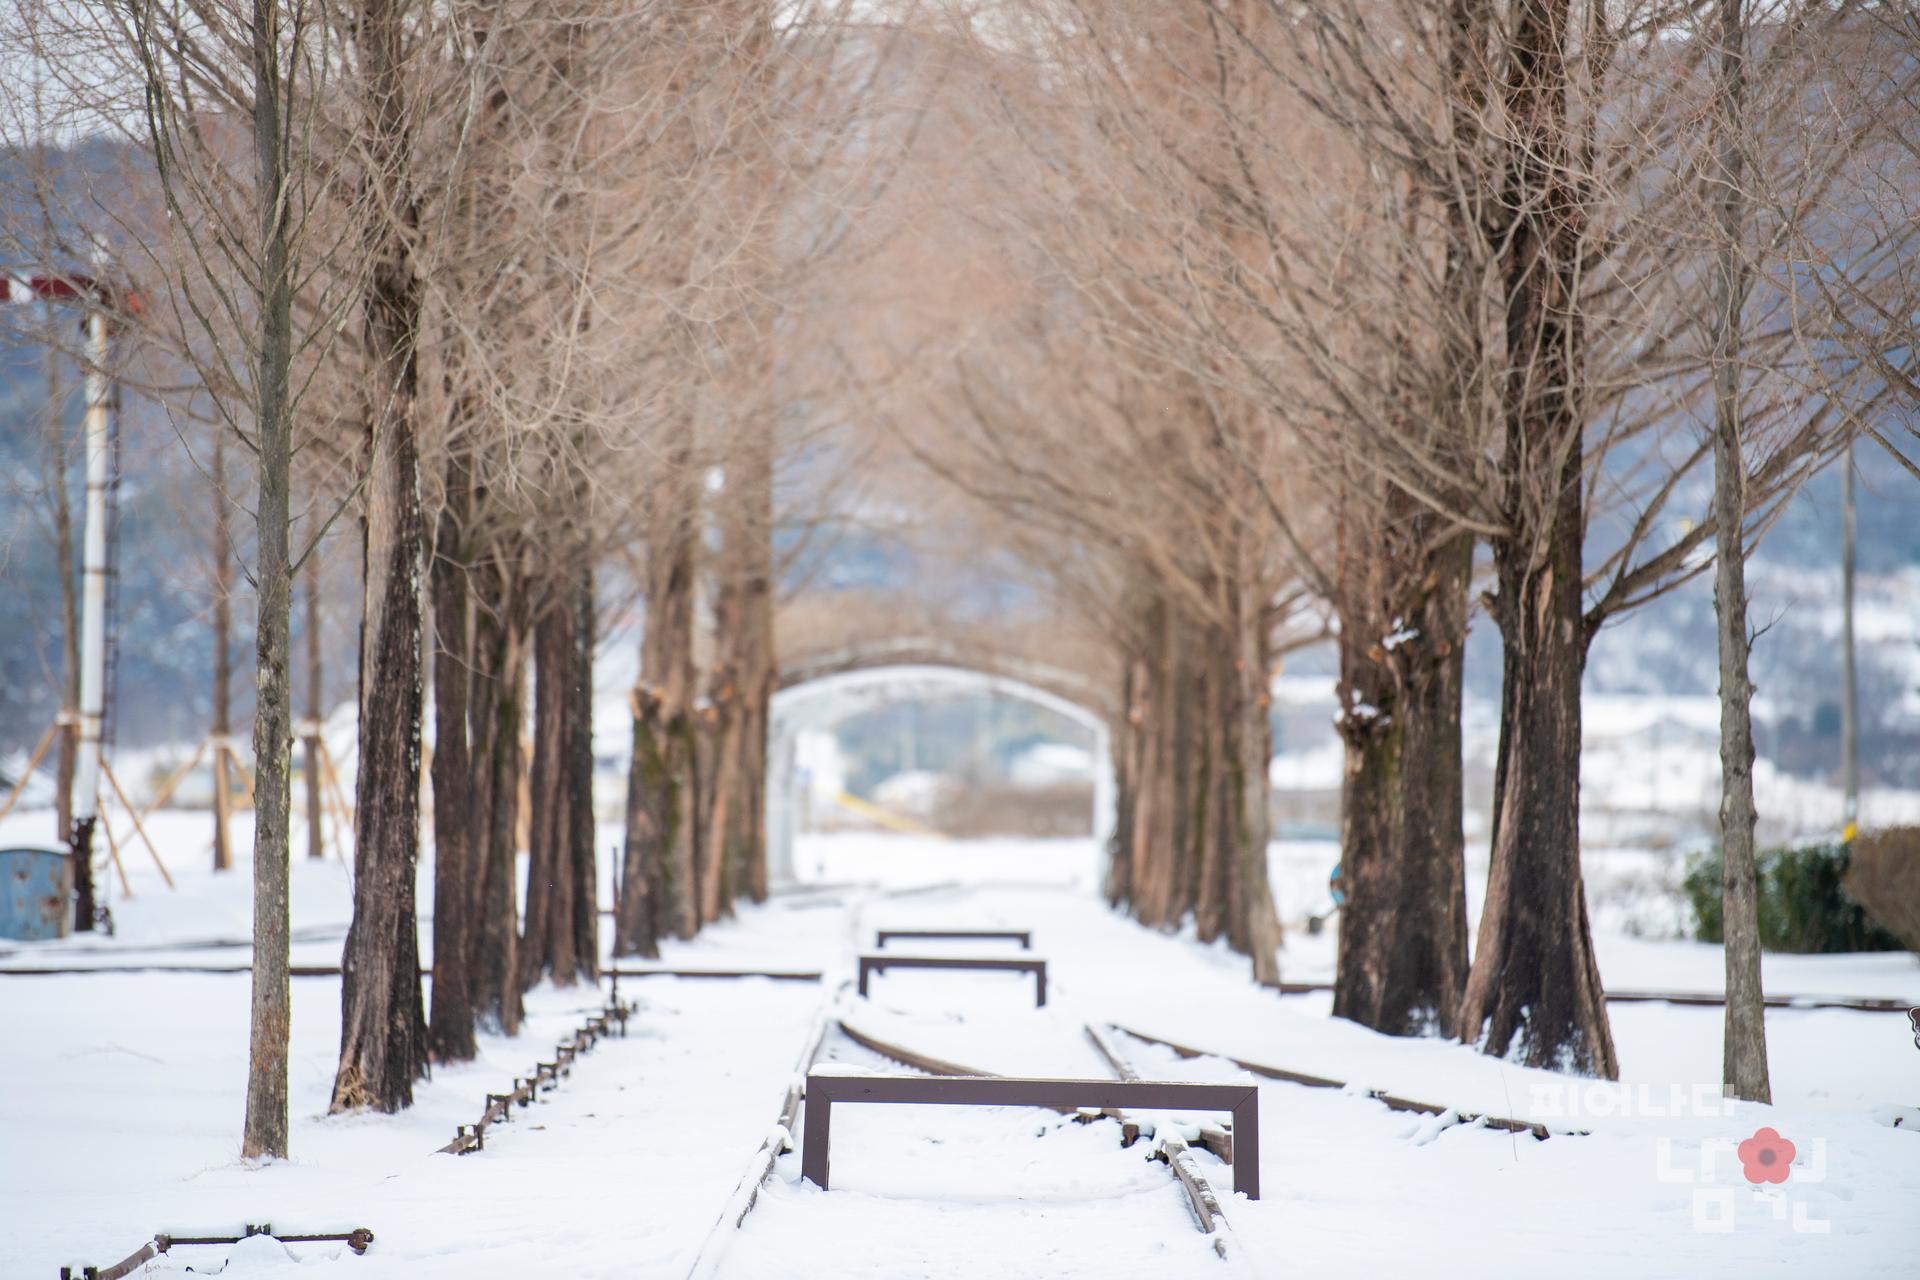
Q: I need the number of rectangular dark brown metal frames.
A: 3